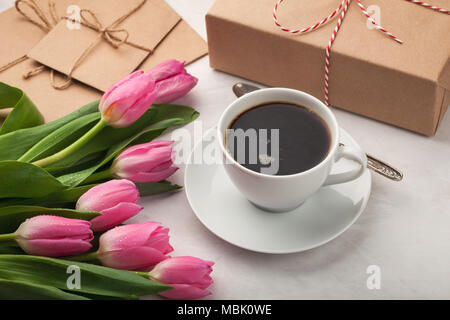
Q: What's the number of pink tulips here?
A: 7